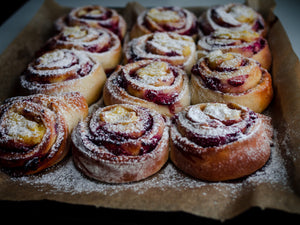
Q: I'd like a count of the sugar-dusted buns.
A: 12